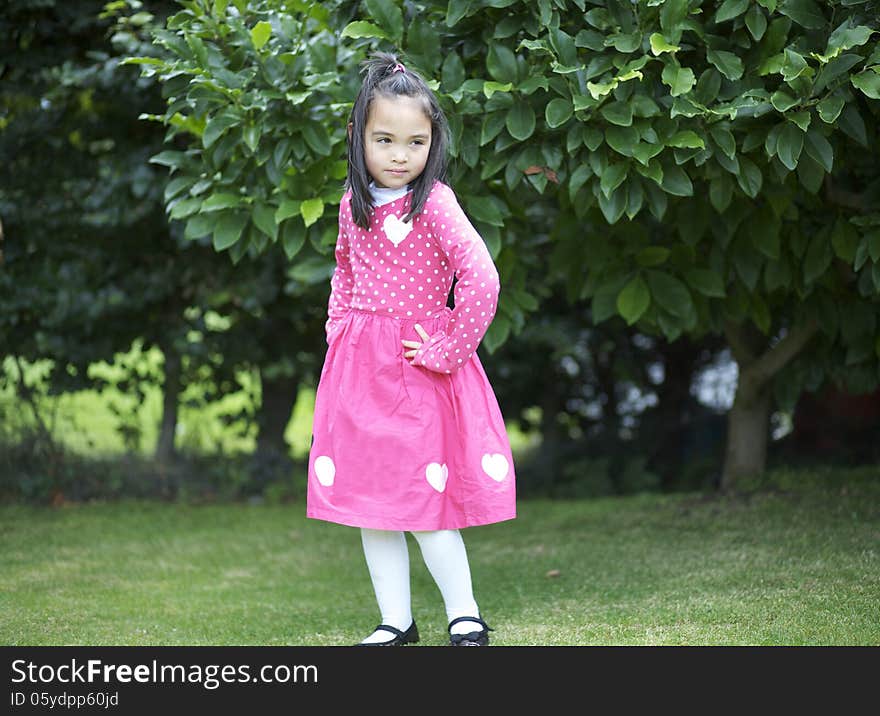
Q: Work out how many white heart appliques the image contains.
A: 4